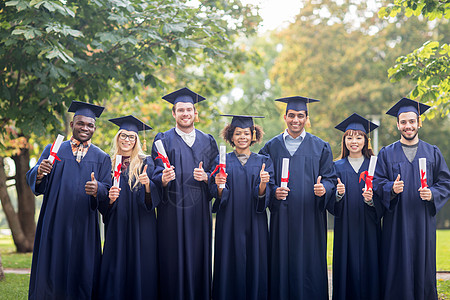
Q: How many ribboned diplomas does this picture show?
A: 7